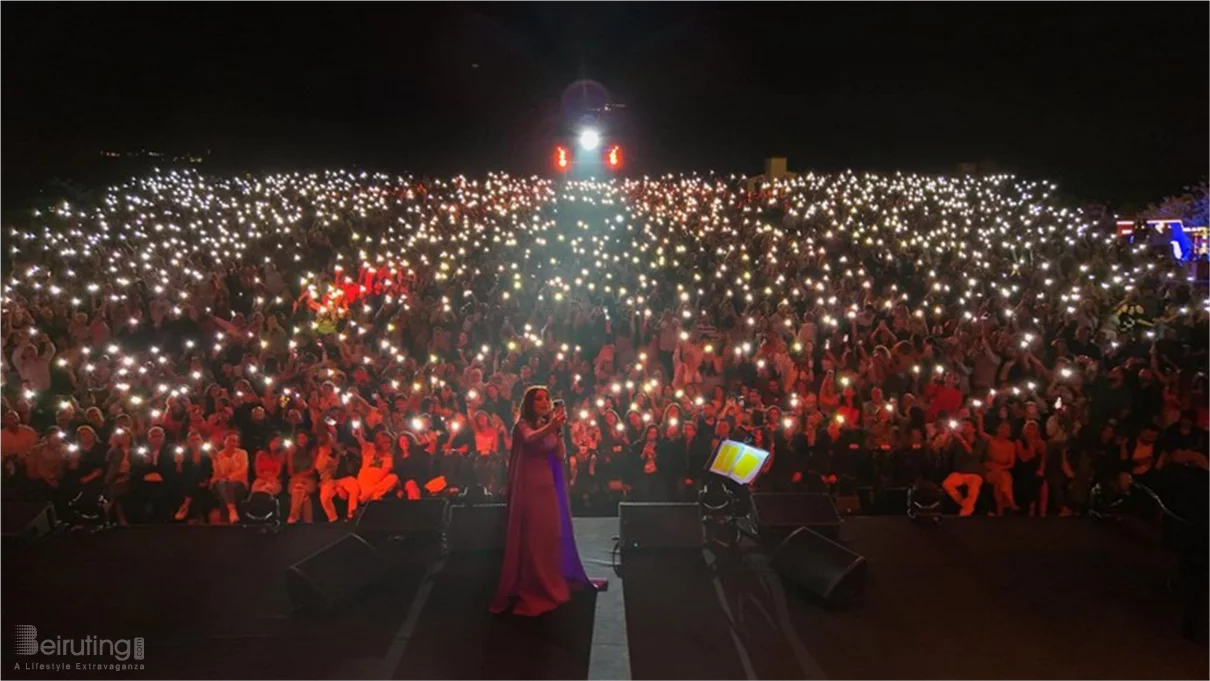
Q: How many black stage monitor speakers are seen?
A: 7